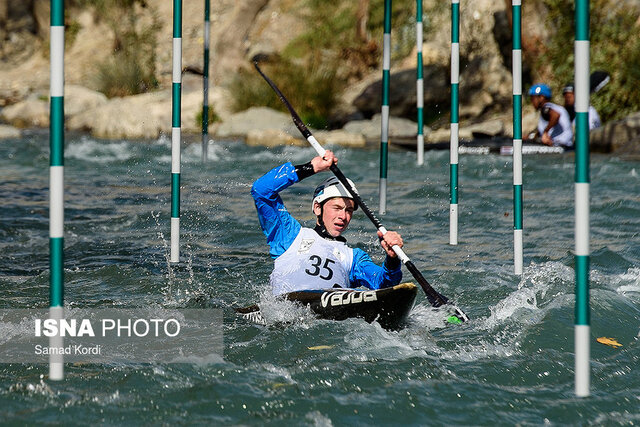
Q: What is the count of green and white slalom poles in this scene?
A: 8